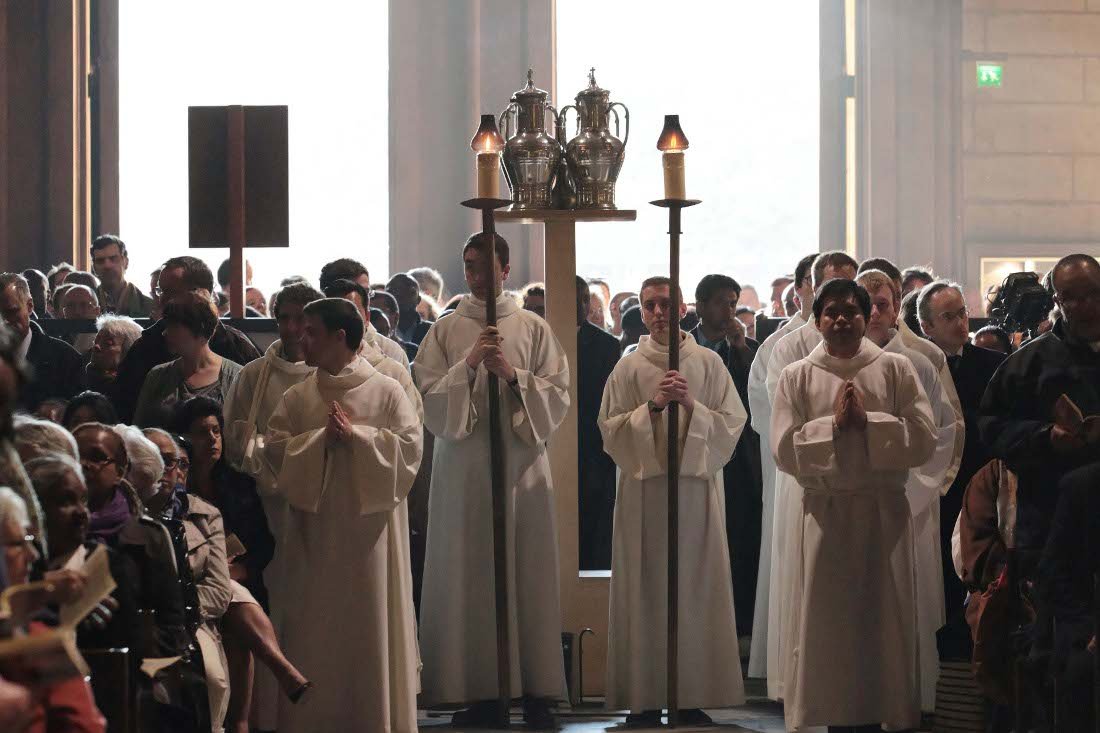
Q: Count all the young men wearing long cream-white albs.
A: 11